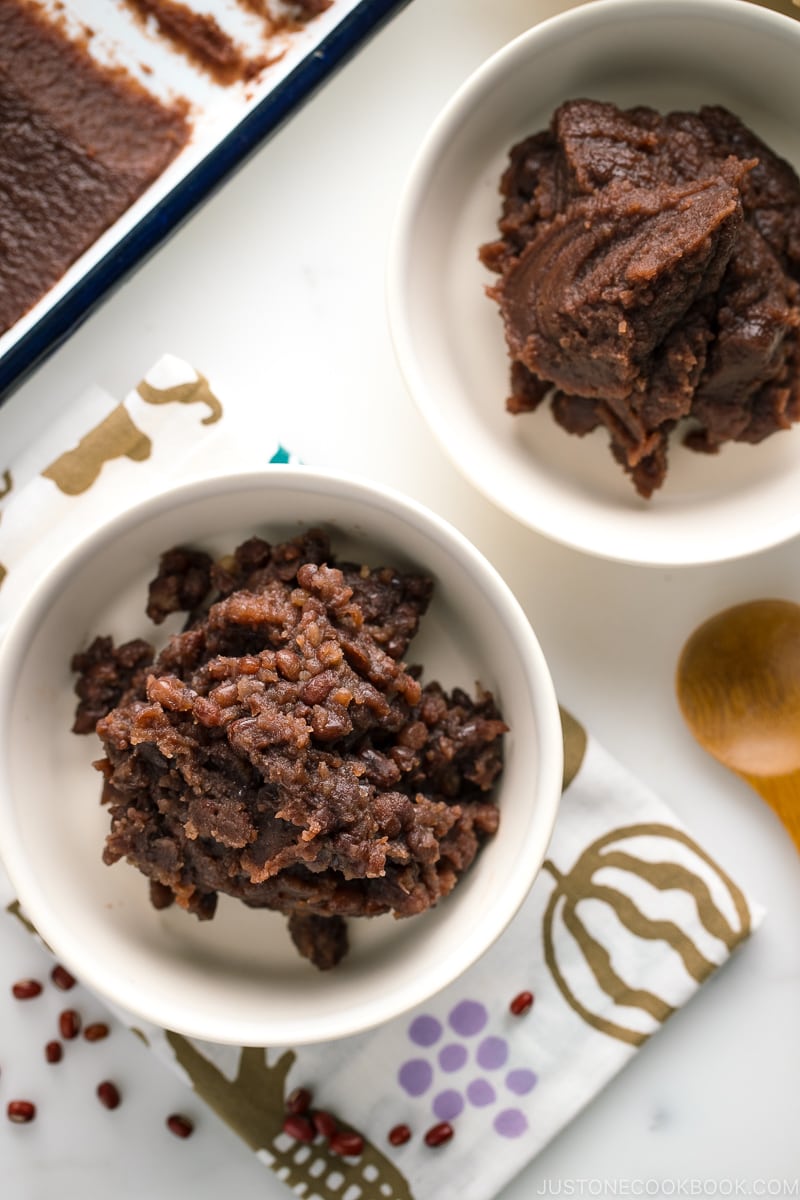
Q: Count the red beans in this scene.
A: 15